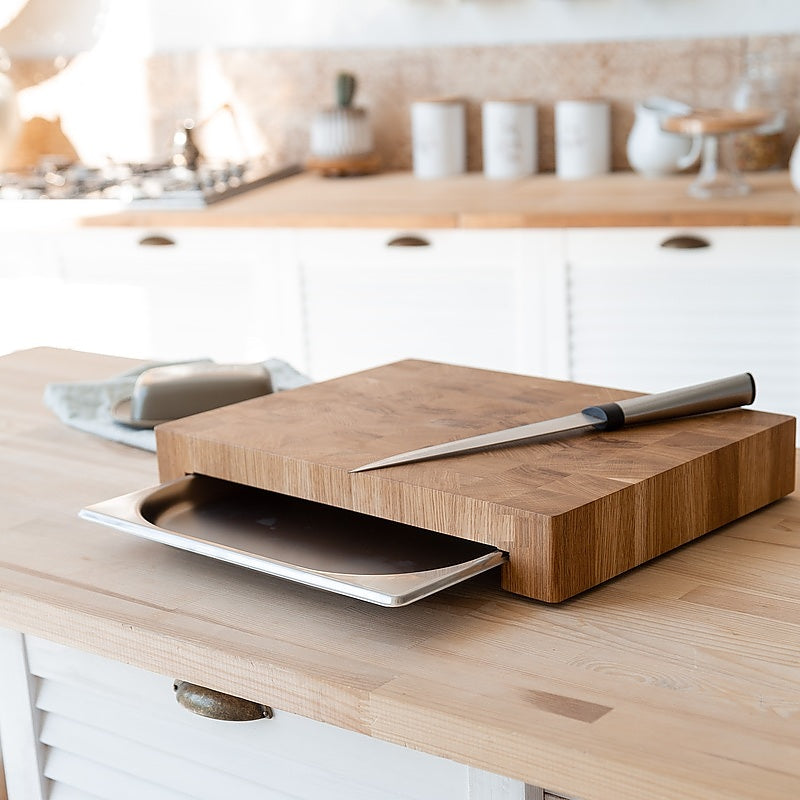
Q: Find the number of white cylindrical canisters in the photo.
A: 3